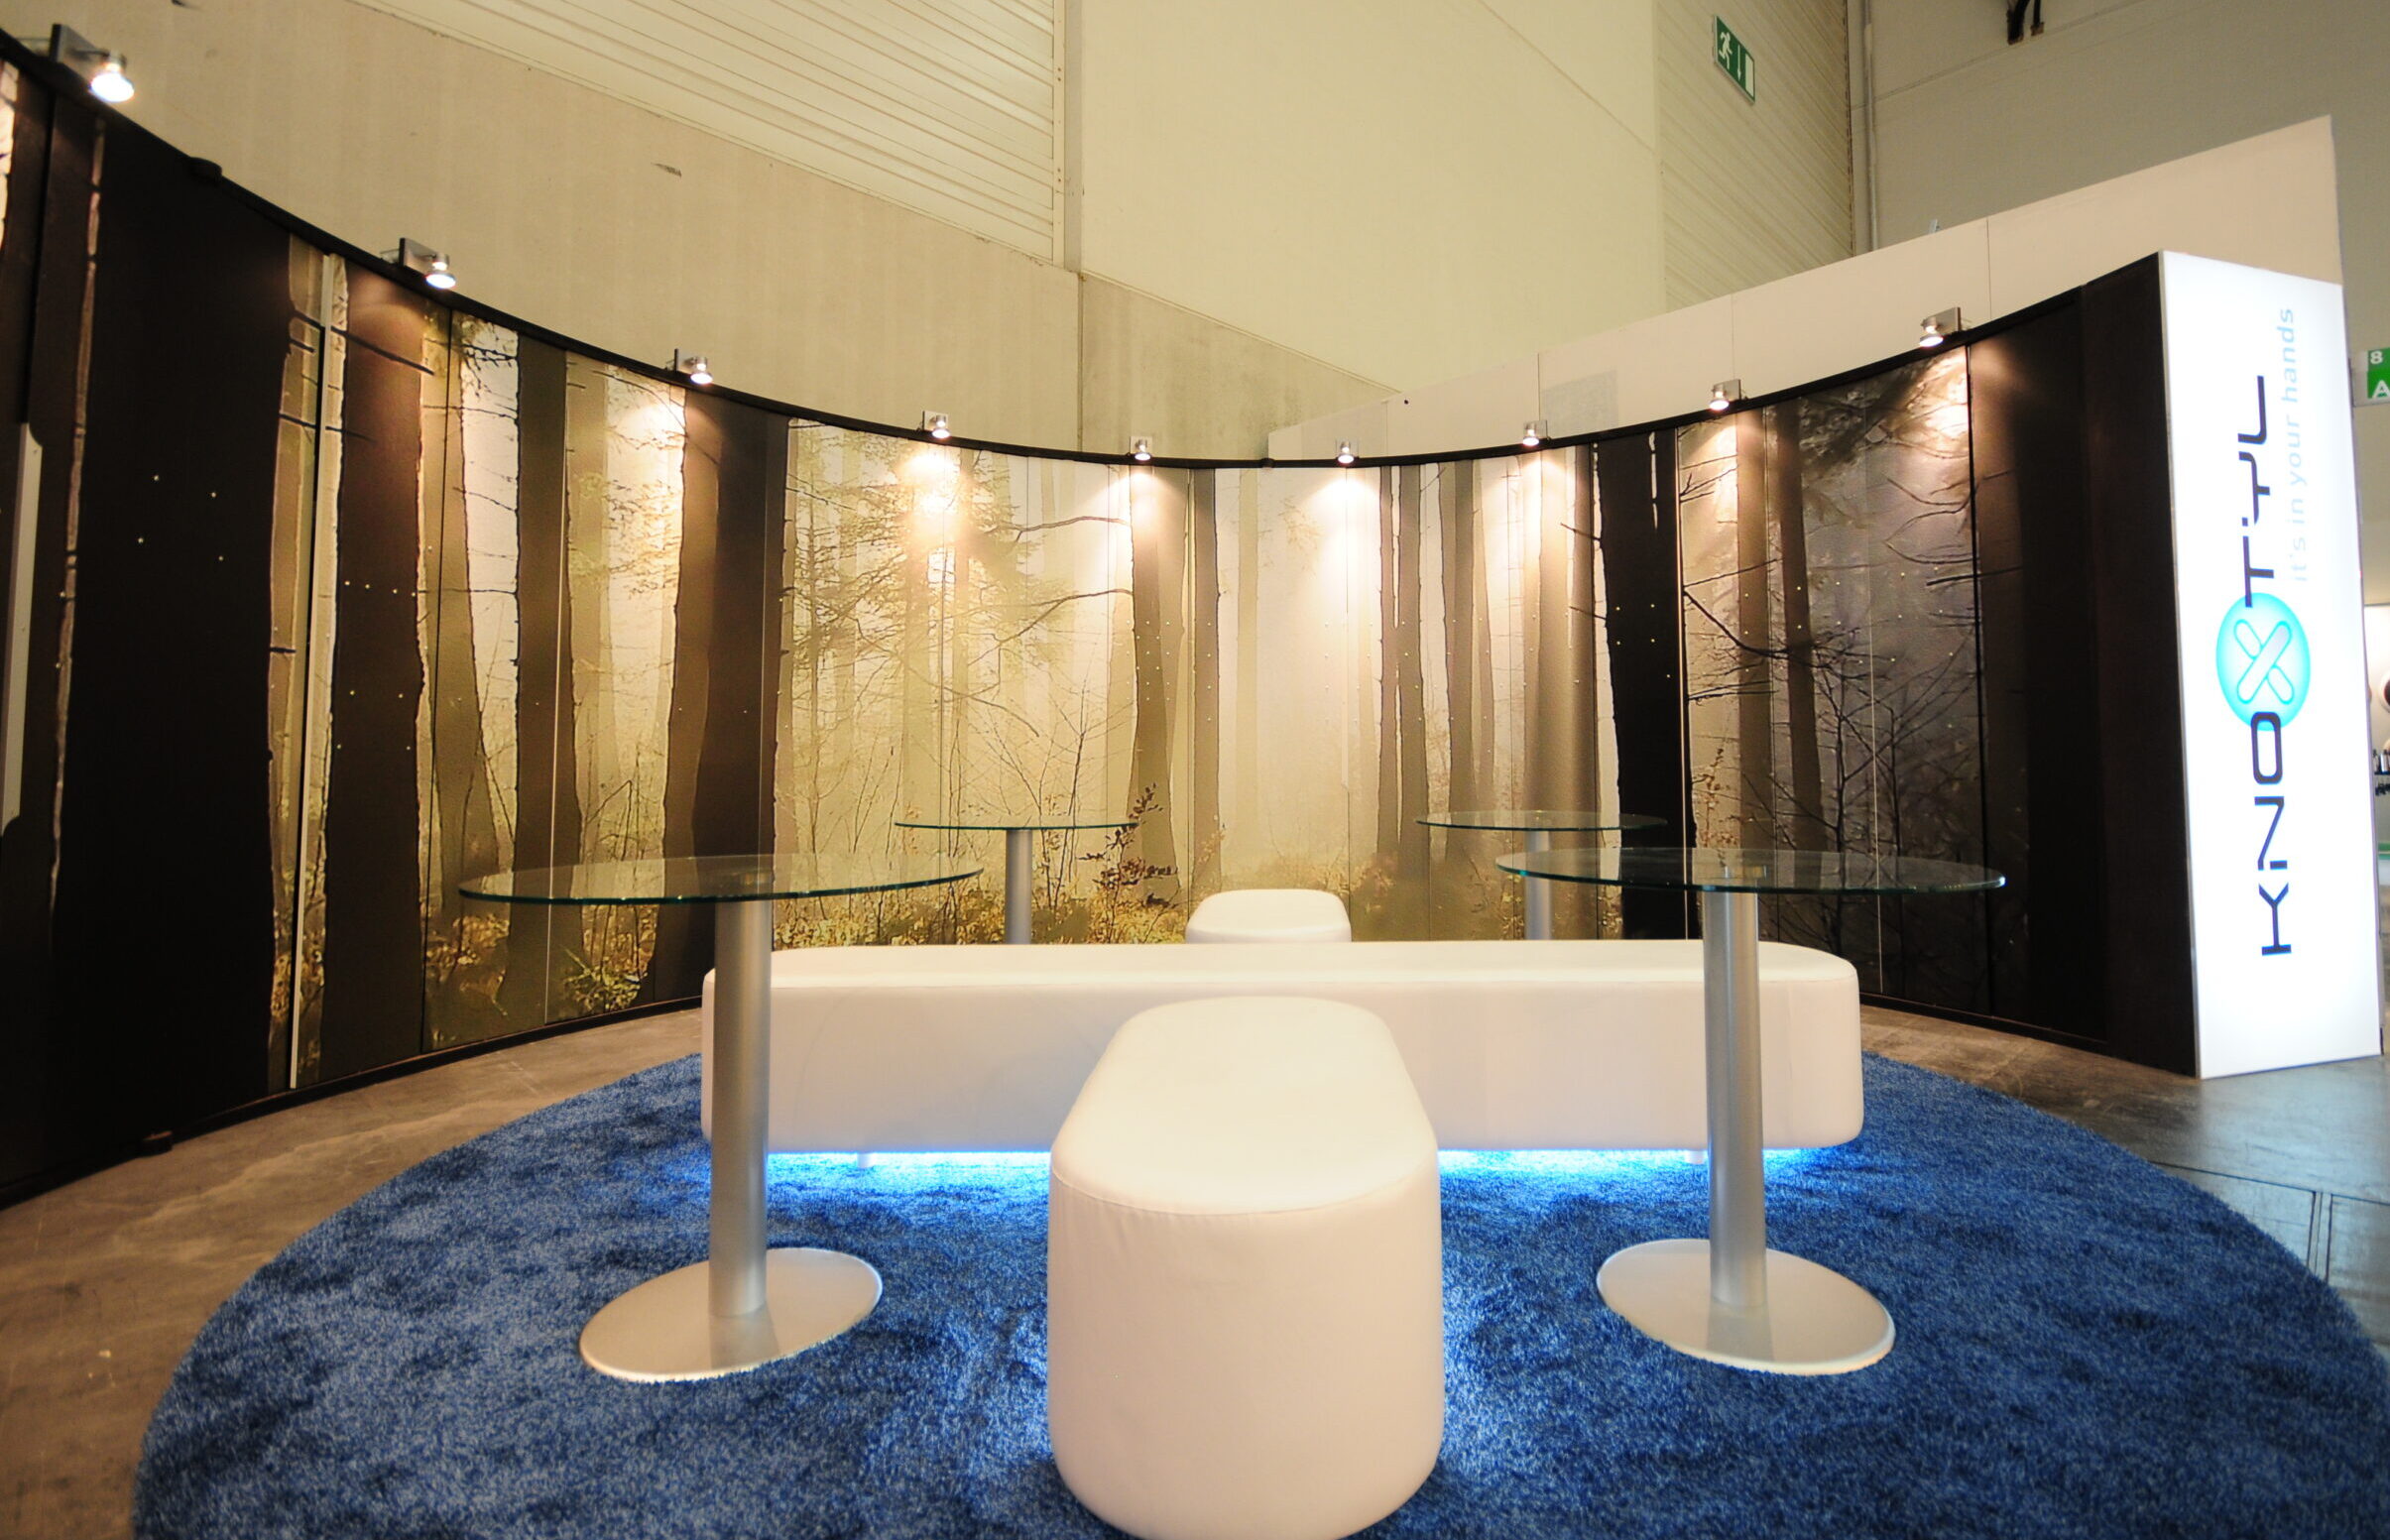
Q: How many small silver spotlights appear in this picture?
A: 9